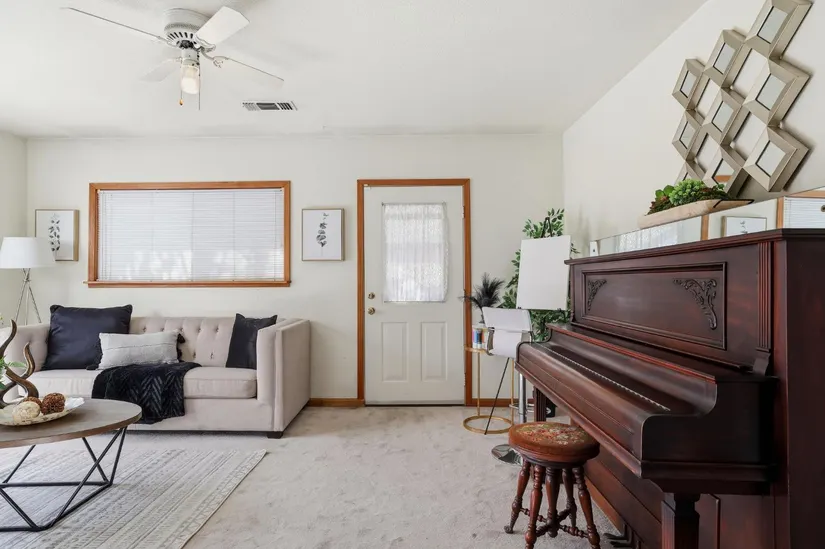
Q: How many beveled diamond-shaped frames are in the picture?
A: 9